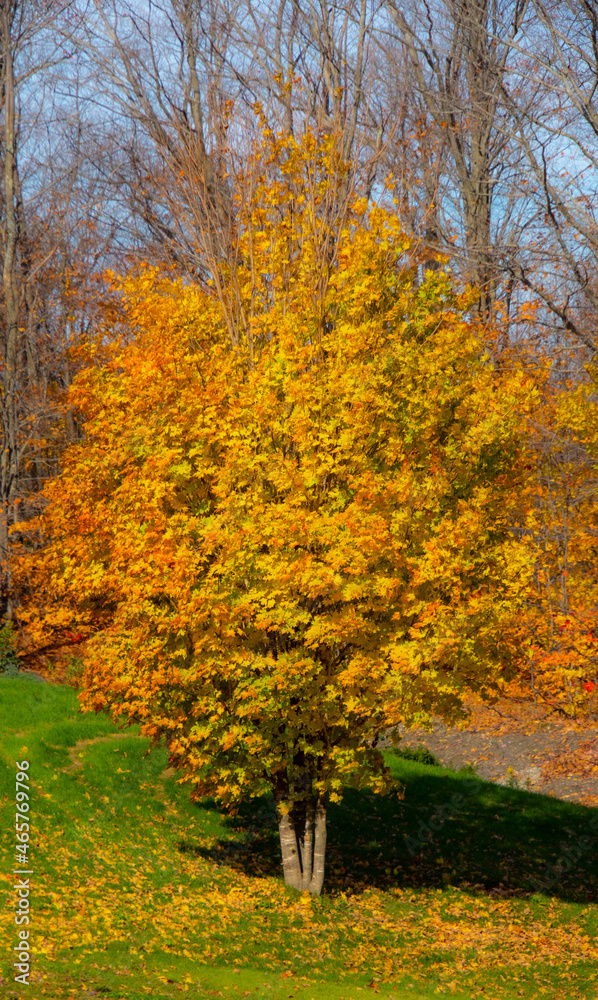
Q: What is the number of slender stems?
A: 3